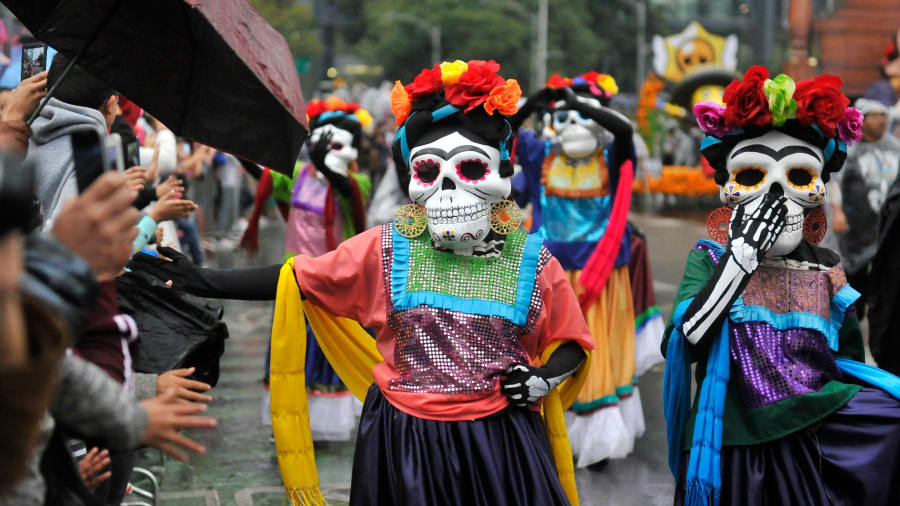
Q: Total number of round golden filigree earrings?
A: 2